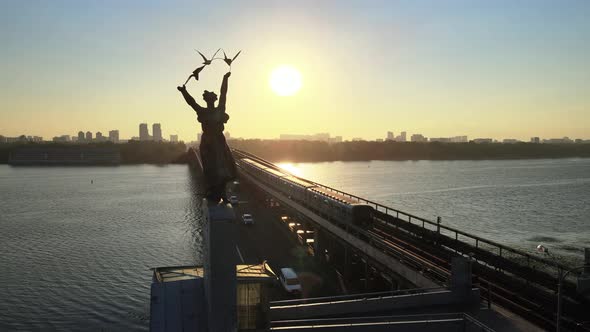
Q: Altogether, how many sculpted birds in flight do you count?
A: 3